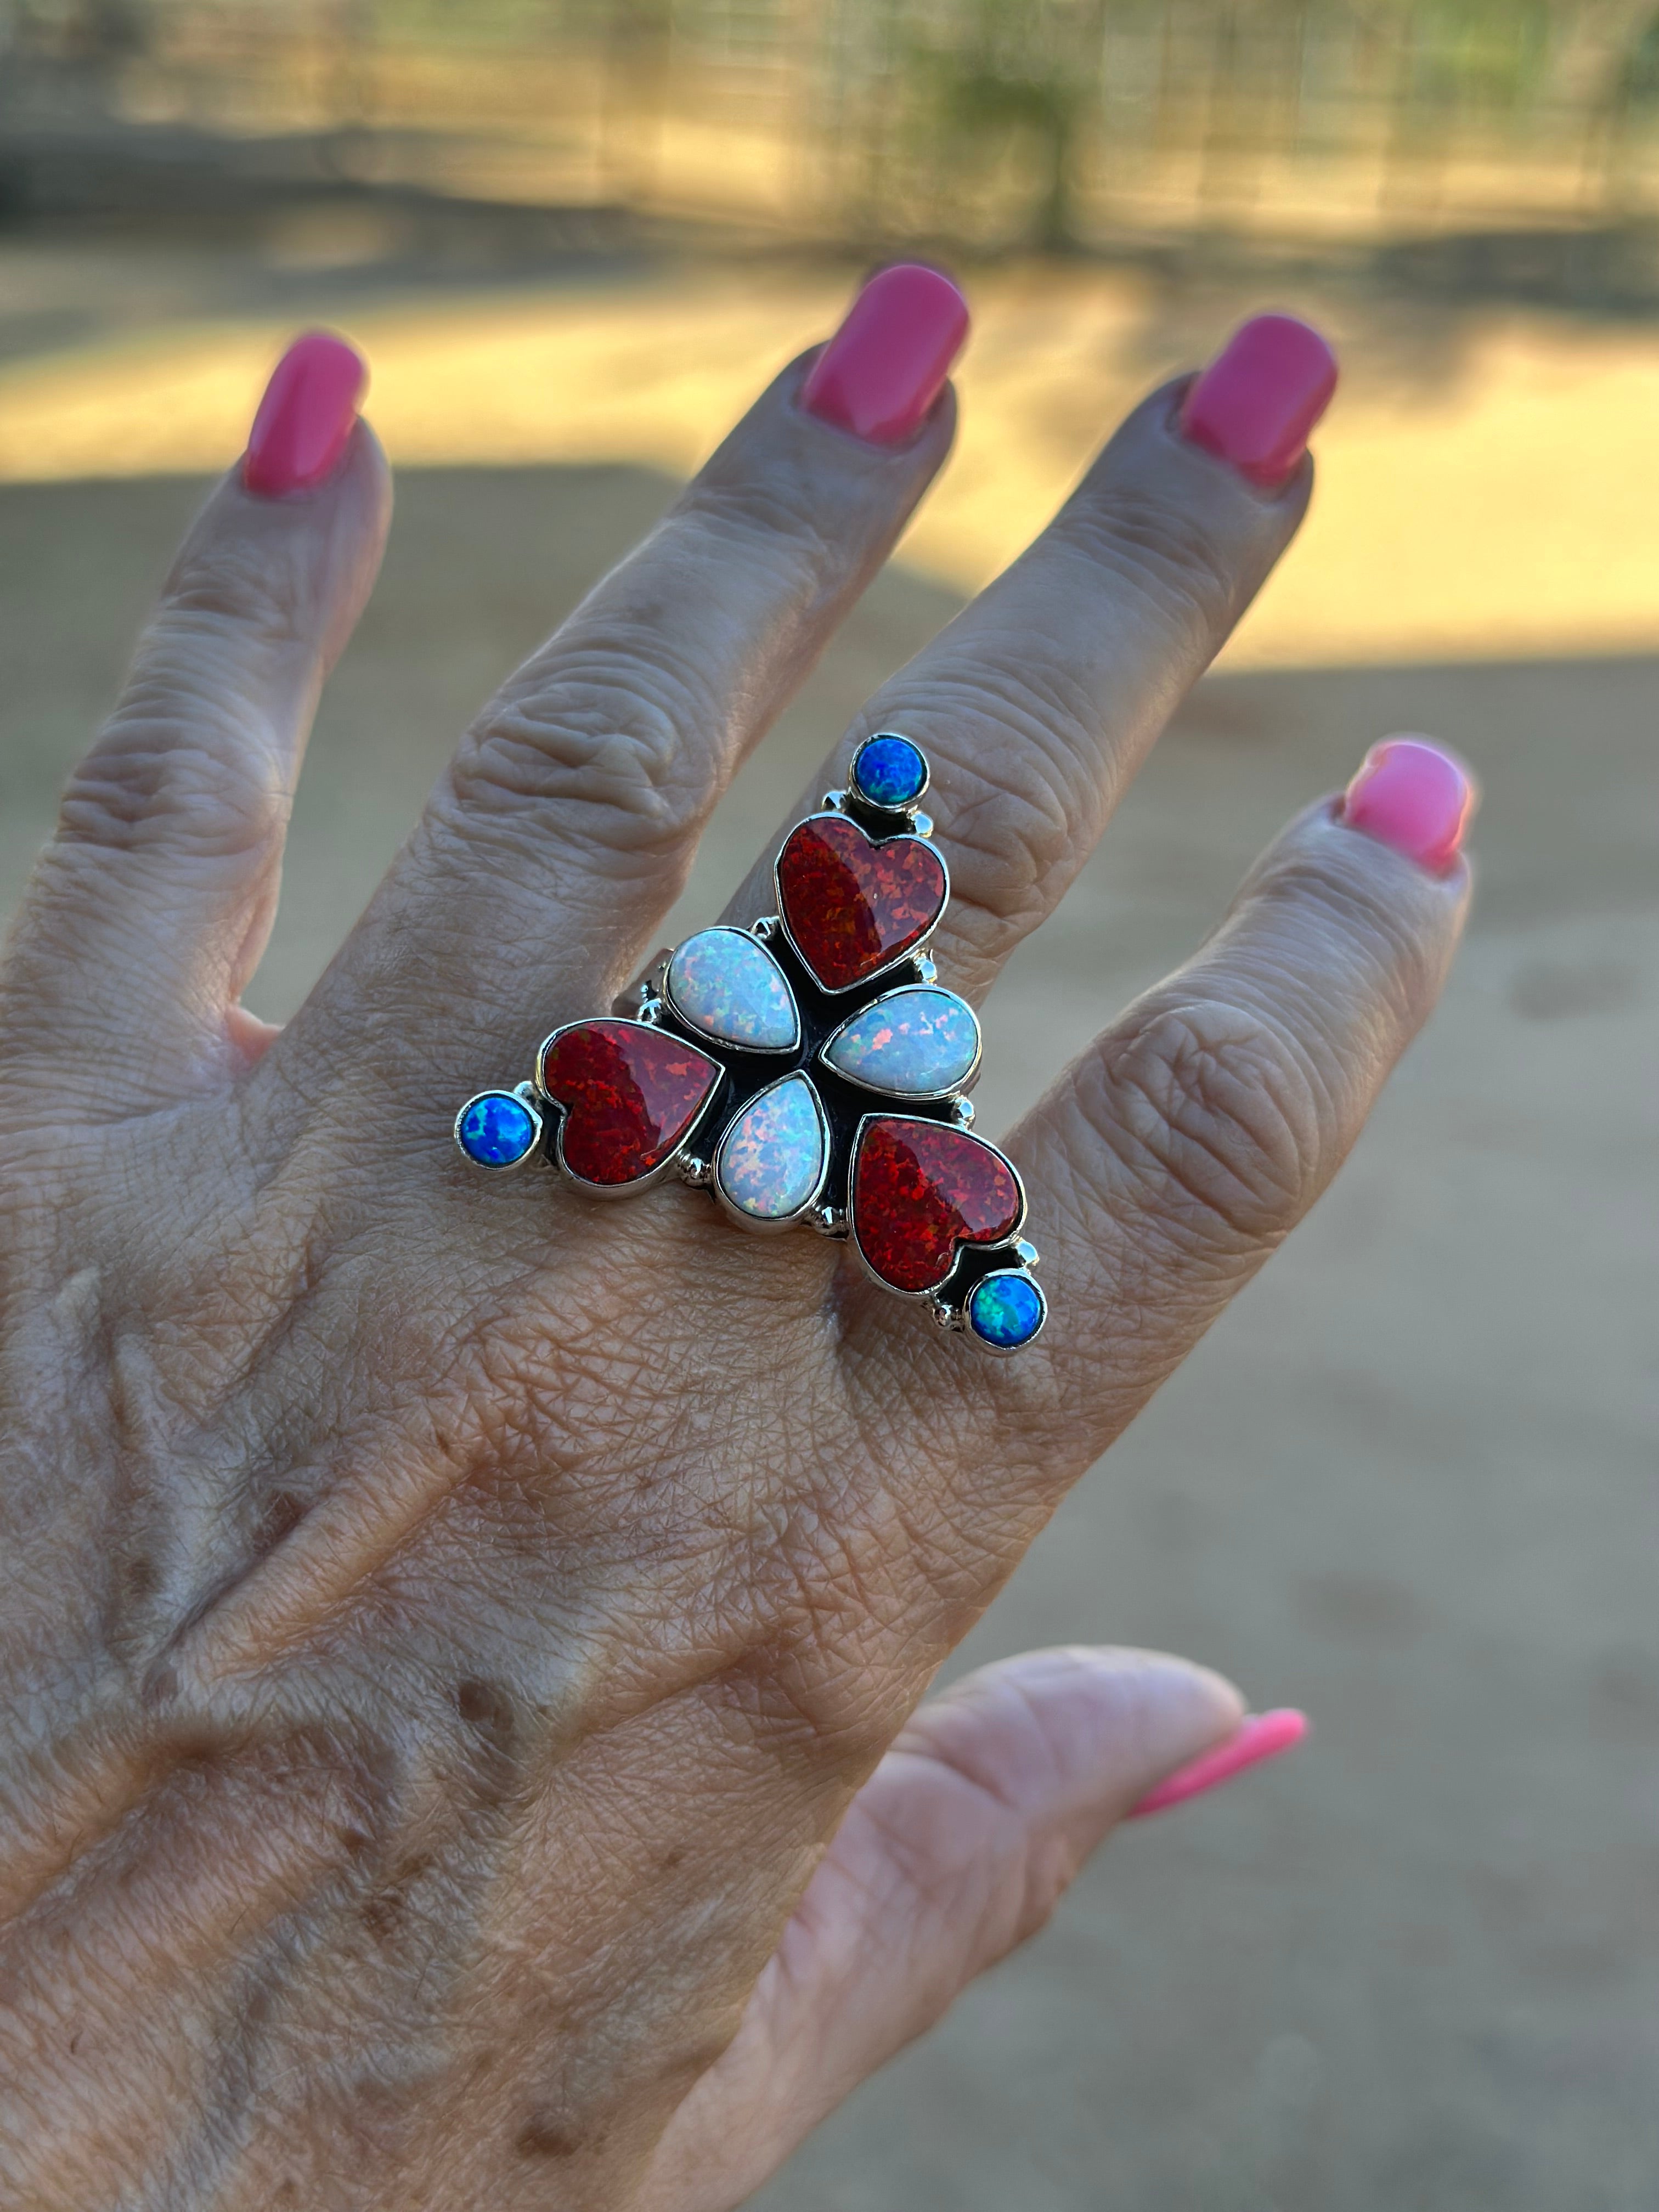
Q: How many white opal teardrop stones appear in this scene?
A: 3